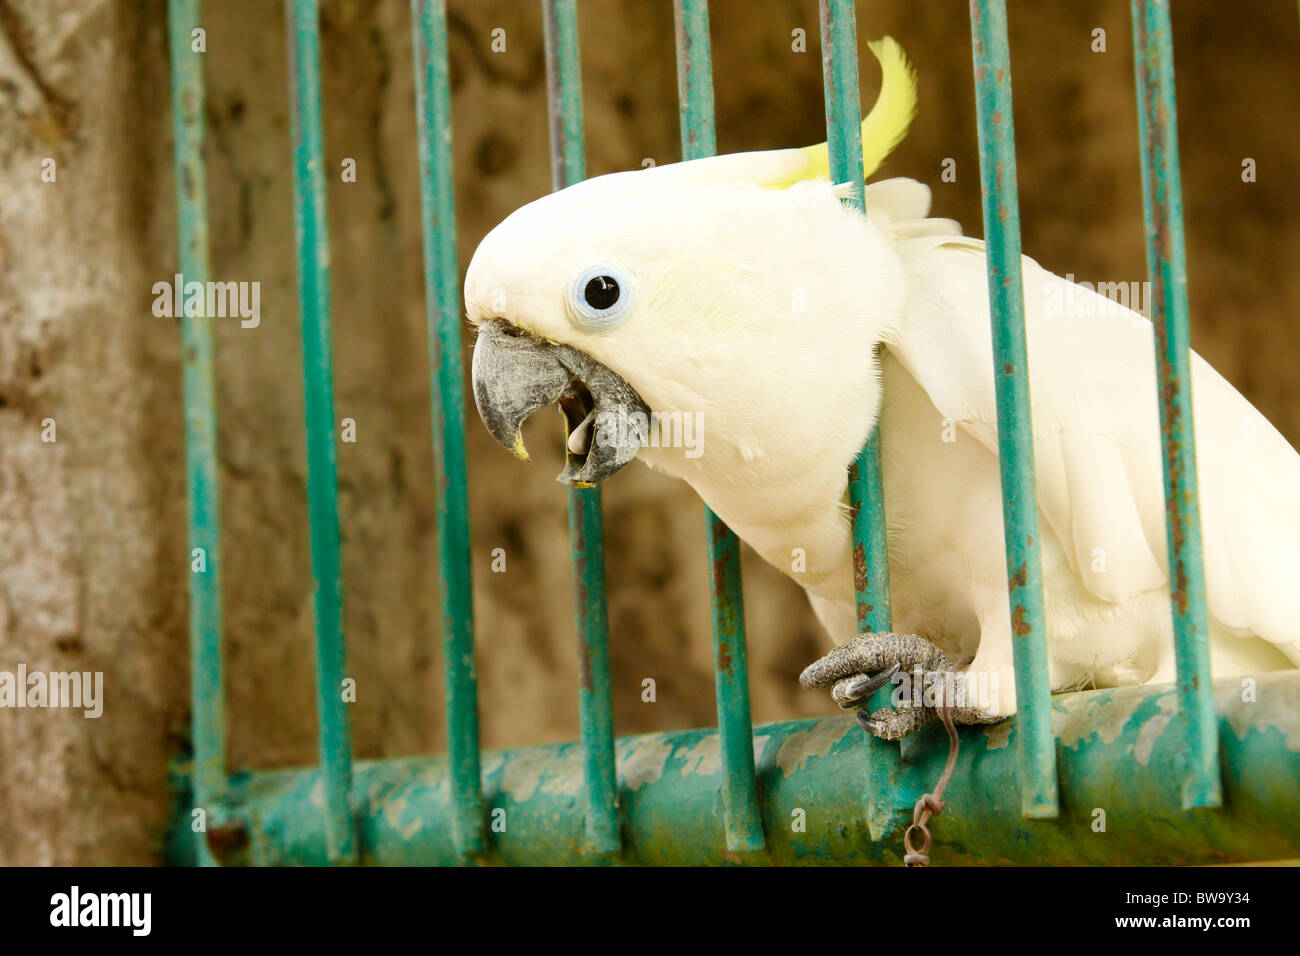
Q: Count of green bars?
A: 8